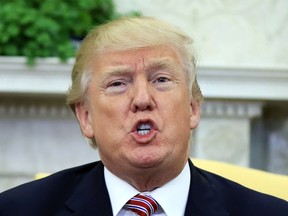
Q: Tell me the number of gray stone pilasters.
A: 1